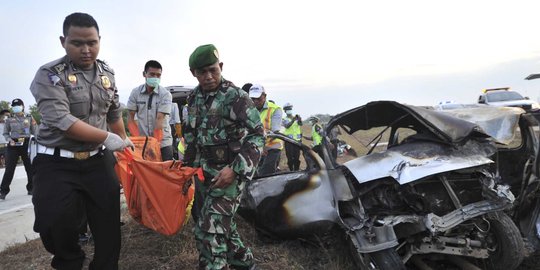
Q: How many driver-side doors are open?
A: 1